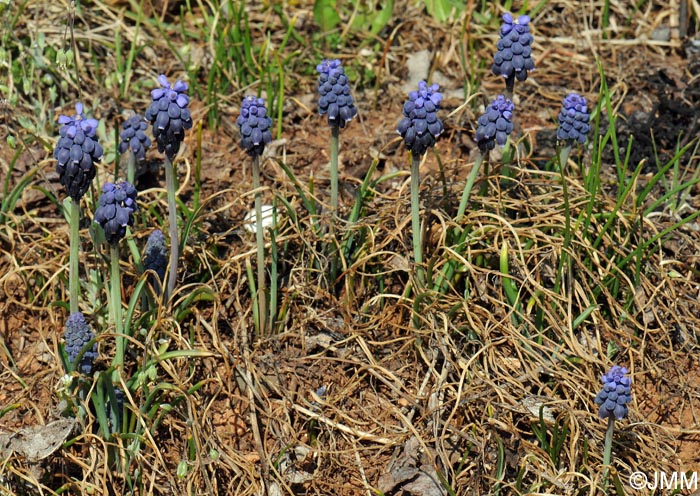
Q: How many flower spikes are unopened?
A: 2